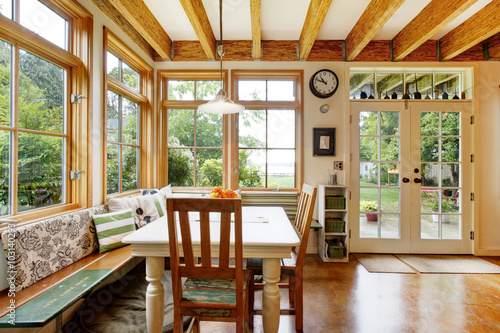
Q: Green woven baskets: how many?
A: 3